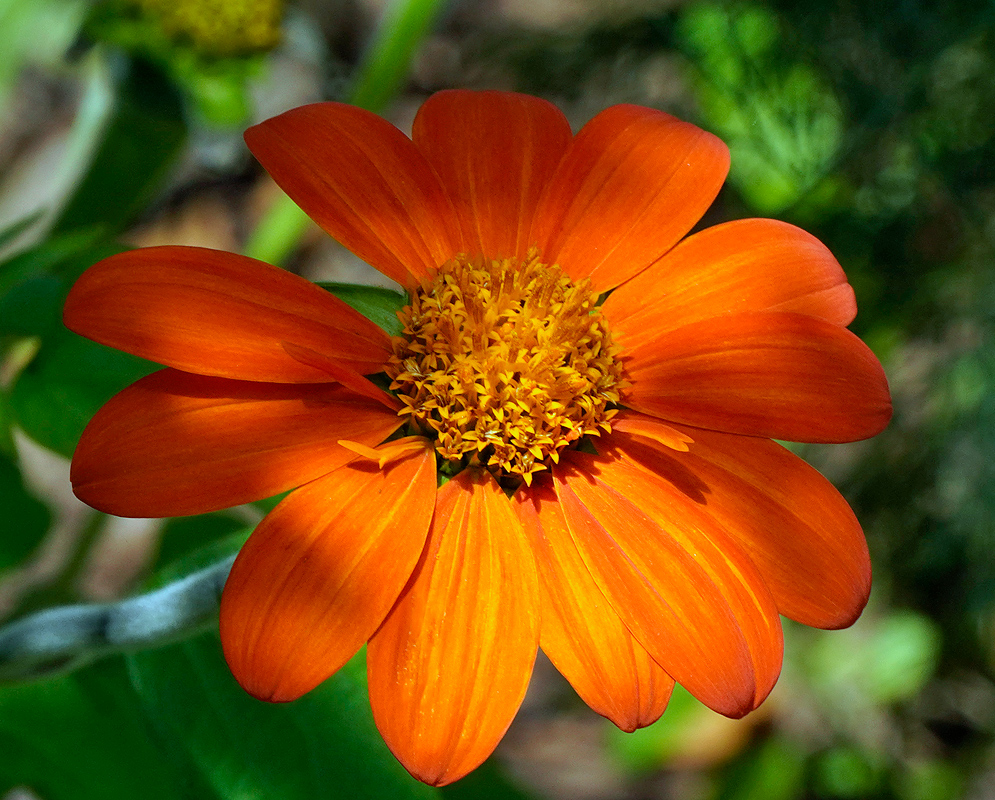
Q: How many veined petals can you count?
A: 12